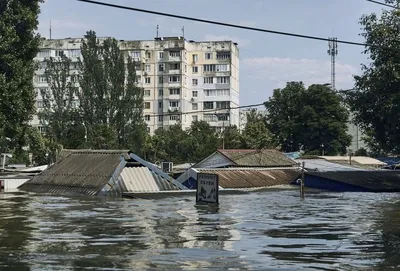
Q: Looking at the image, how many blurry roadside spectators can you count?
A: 0